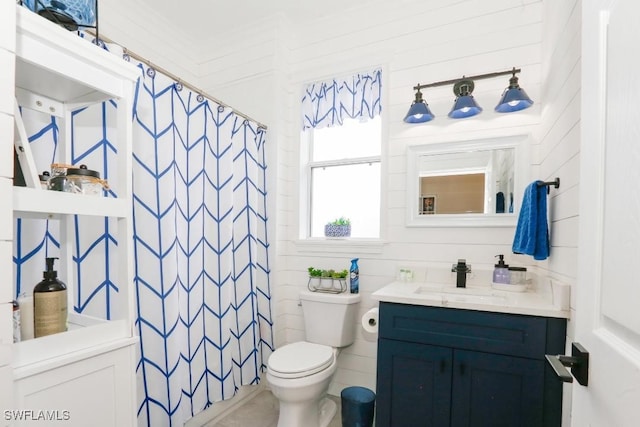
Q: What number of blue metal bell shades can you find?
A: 3